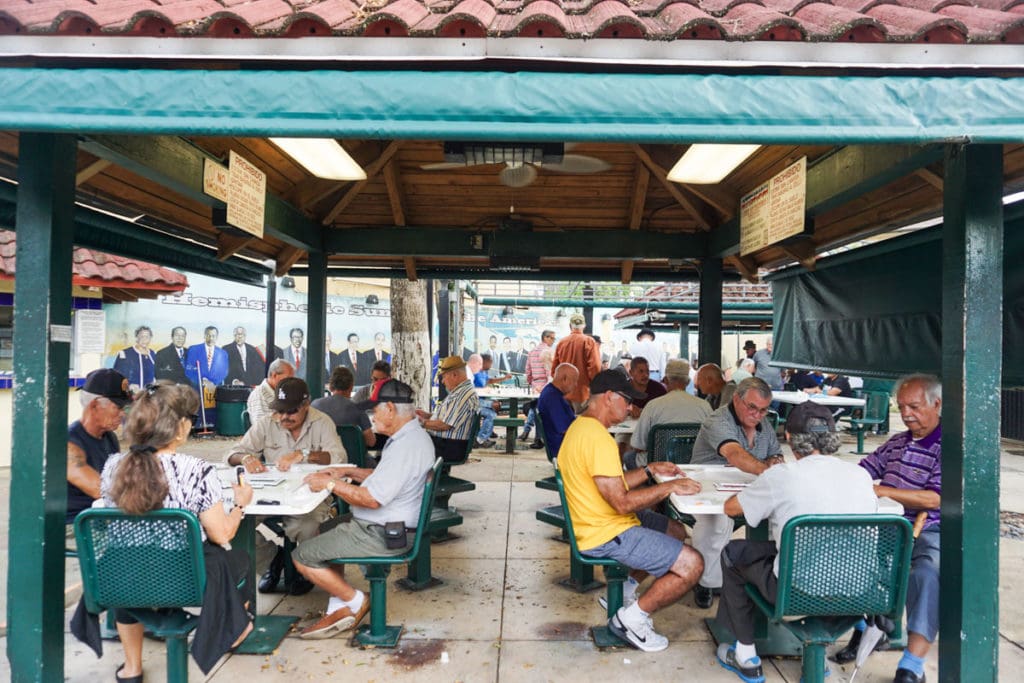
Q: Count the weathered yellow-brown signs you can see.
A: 4